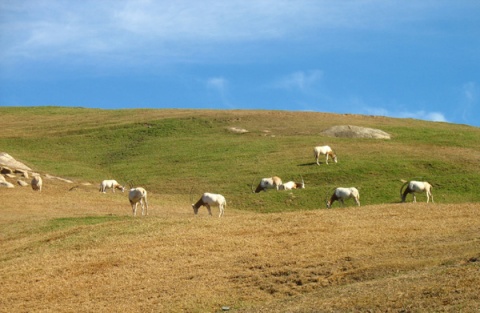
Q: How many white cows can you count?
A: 9